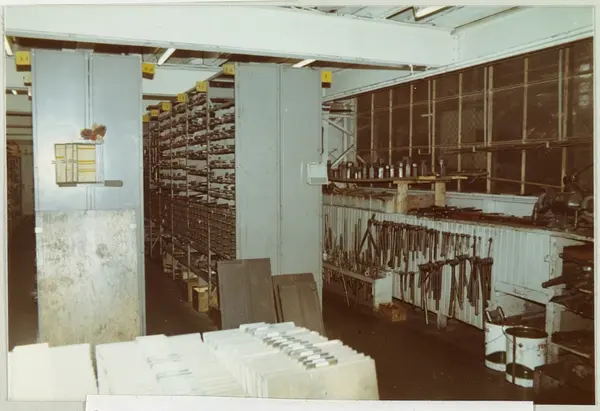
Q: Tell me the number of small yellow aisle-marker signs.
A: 9